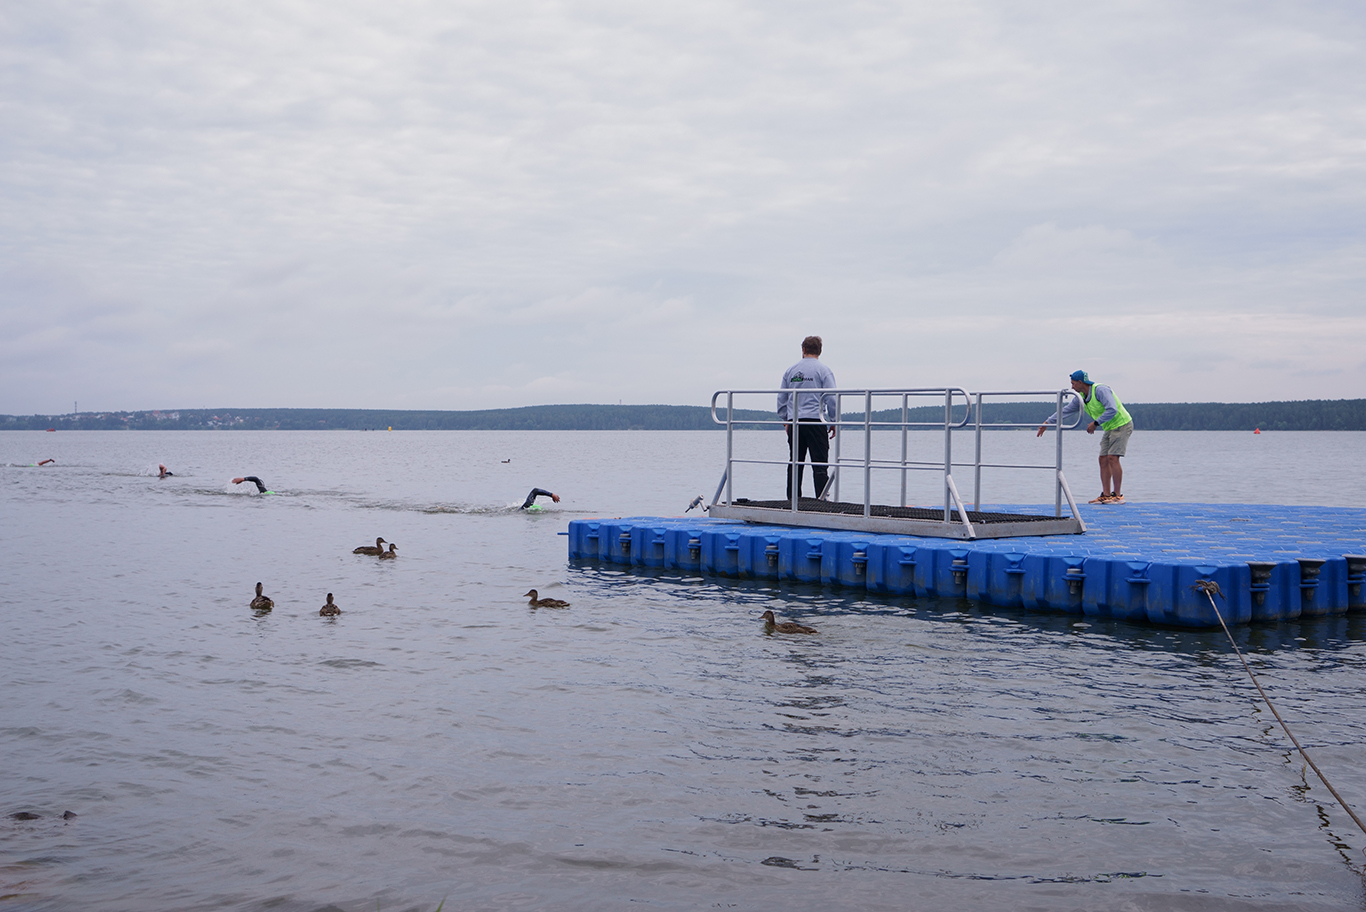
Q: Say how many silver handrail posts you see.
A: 8